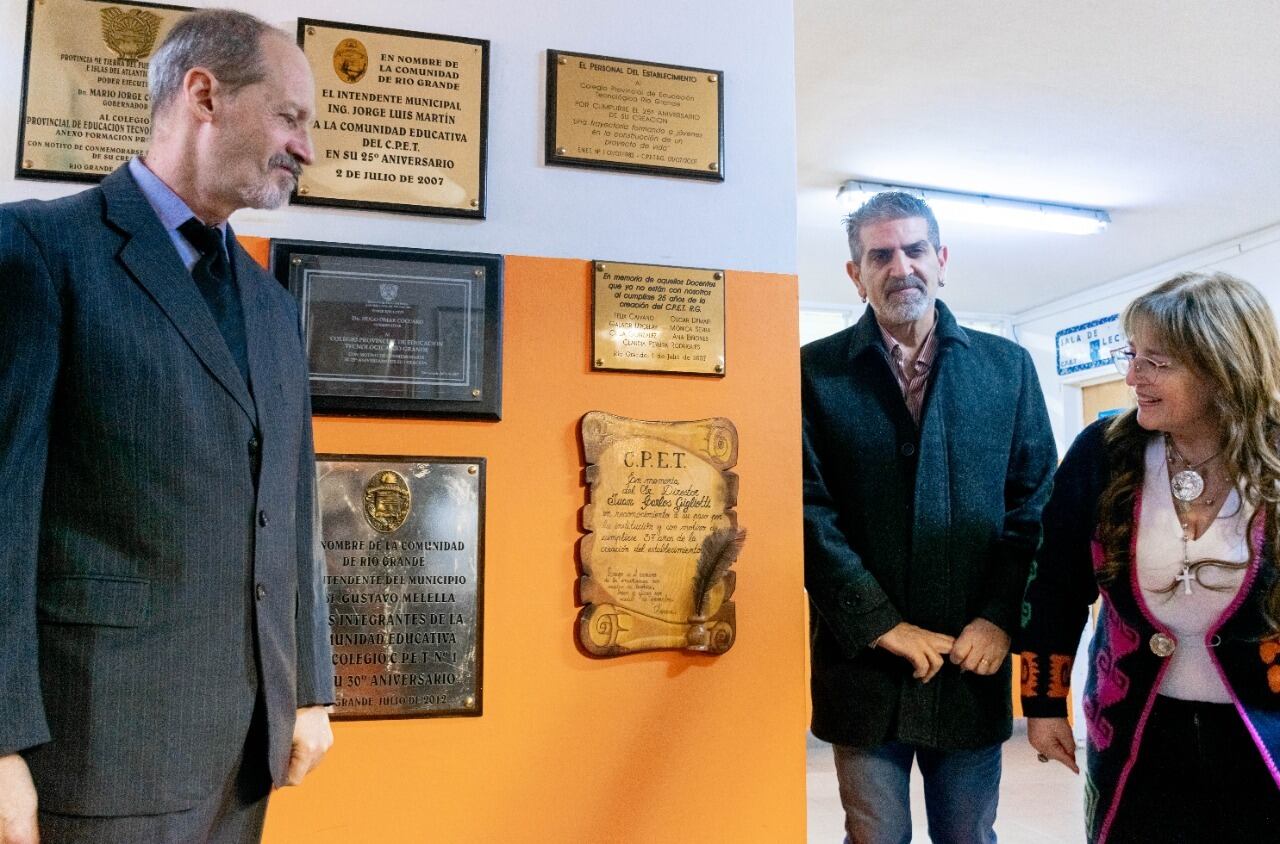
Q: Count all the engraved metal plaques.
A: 6